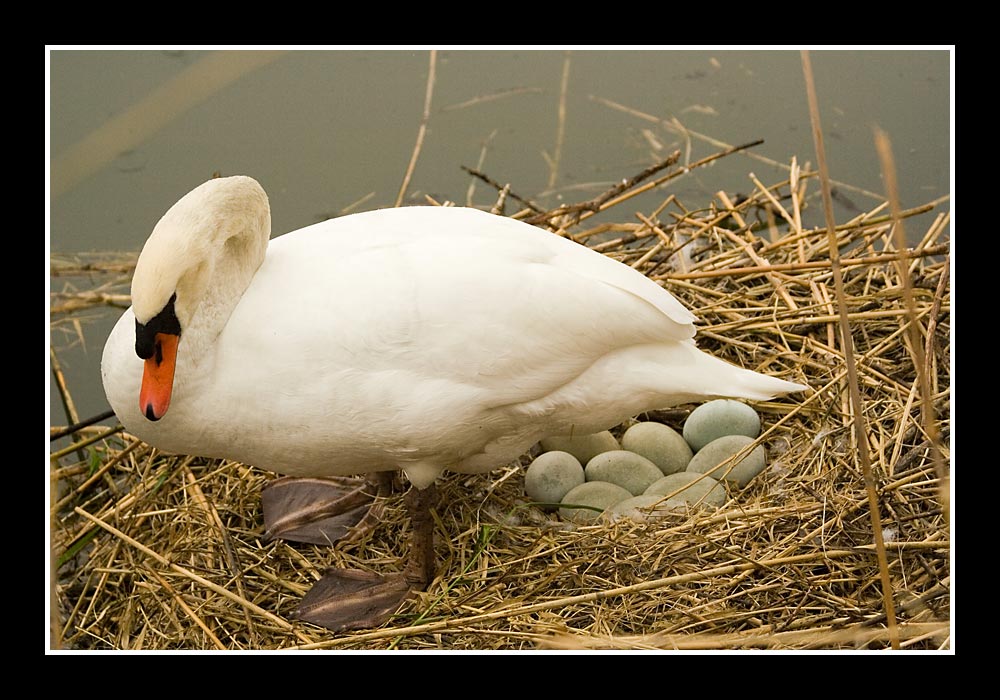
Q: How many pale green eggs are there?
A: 9